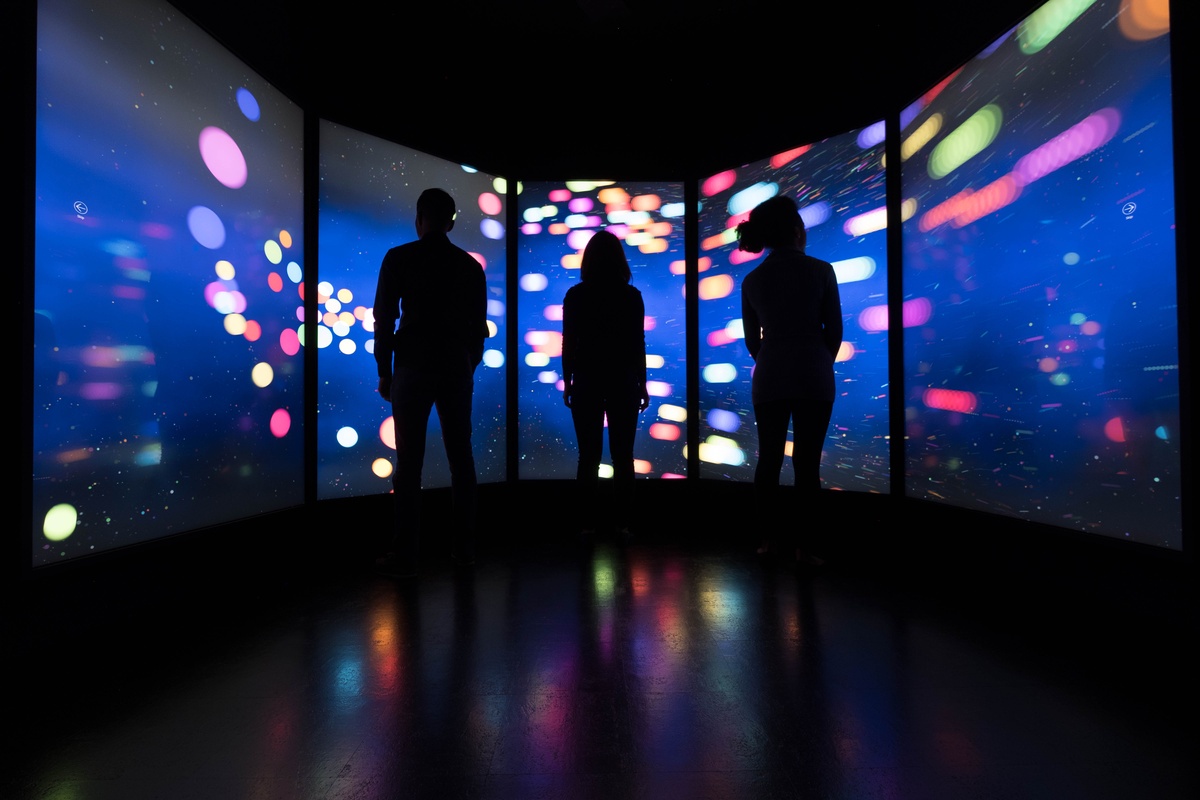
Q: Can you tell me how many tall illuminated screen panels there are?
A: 5